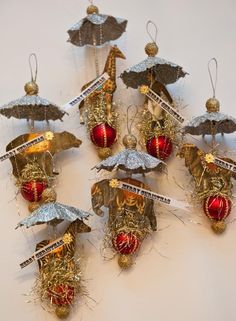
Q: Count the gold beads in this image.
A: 11